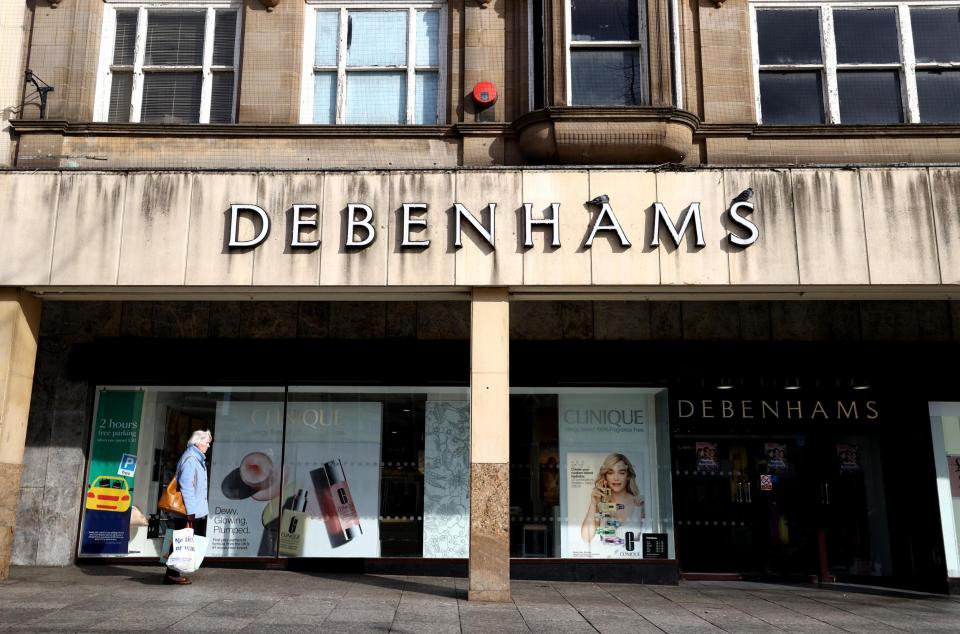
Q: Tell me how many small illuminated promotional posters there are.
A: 3